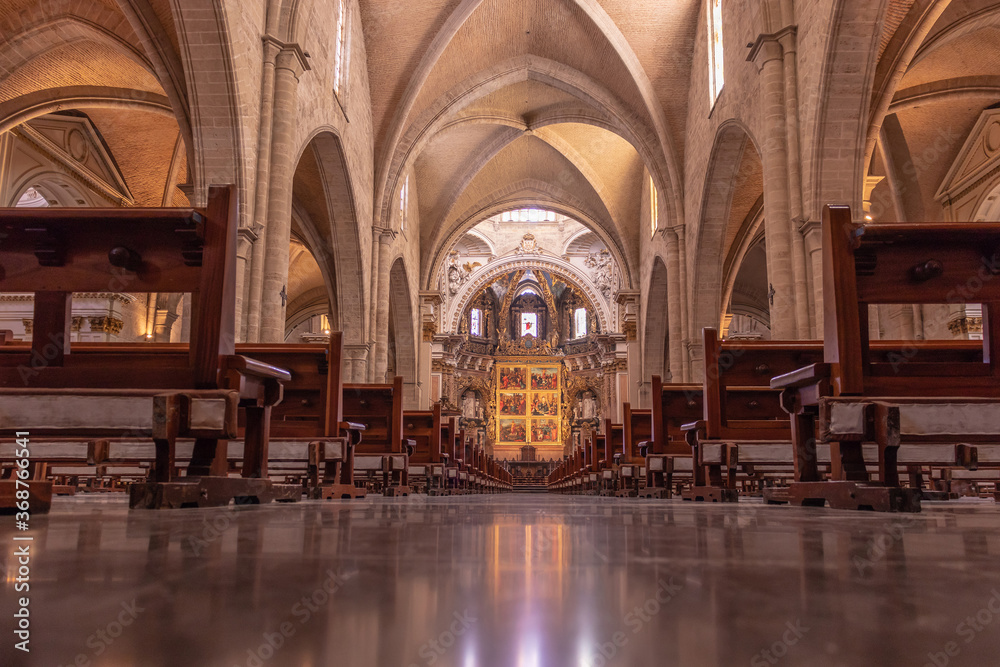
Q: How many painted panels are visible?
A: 6